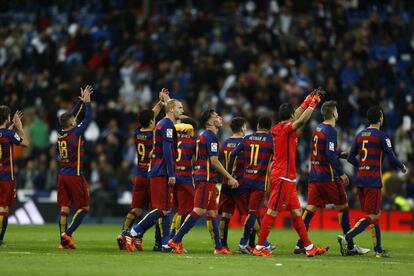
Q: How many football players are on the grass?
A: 11